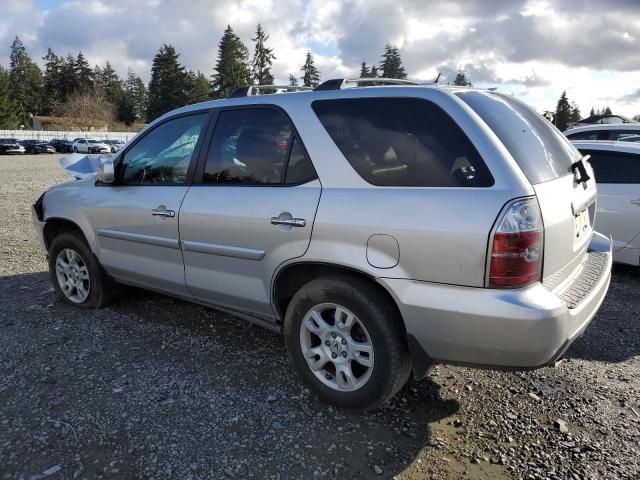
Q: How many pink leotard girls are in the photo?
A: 0